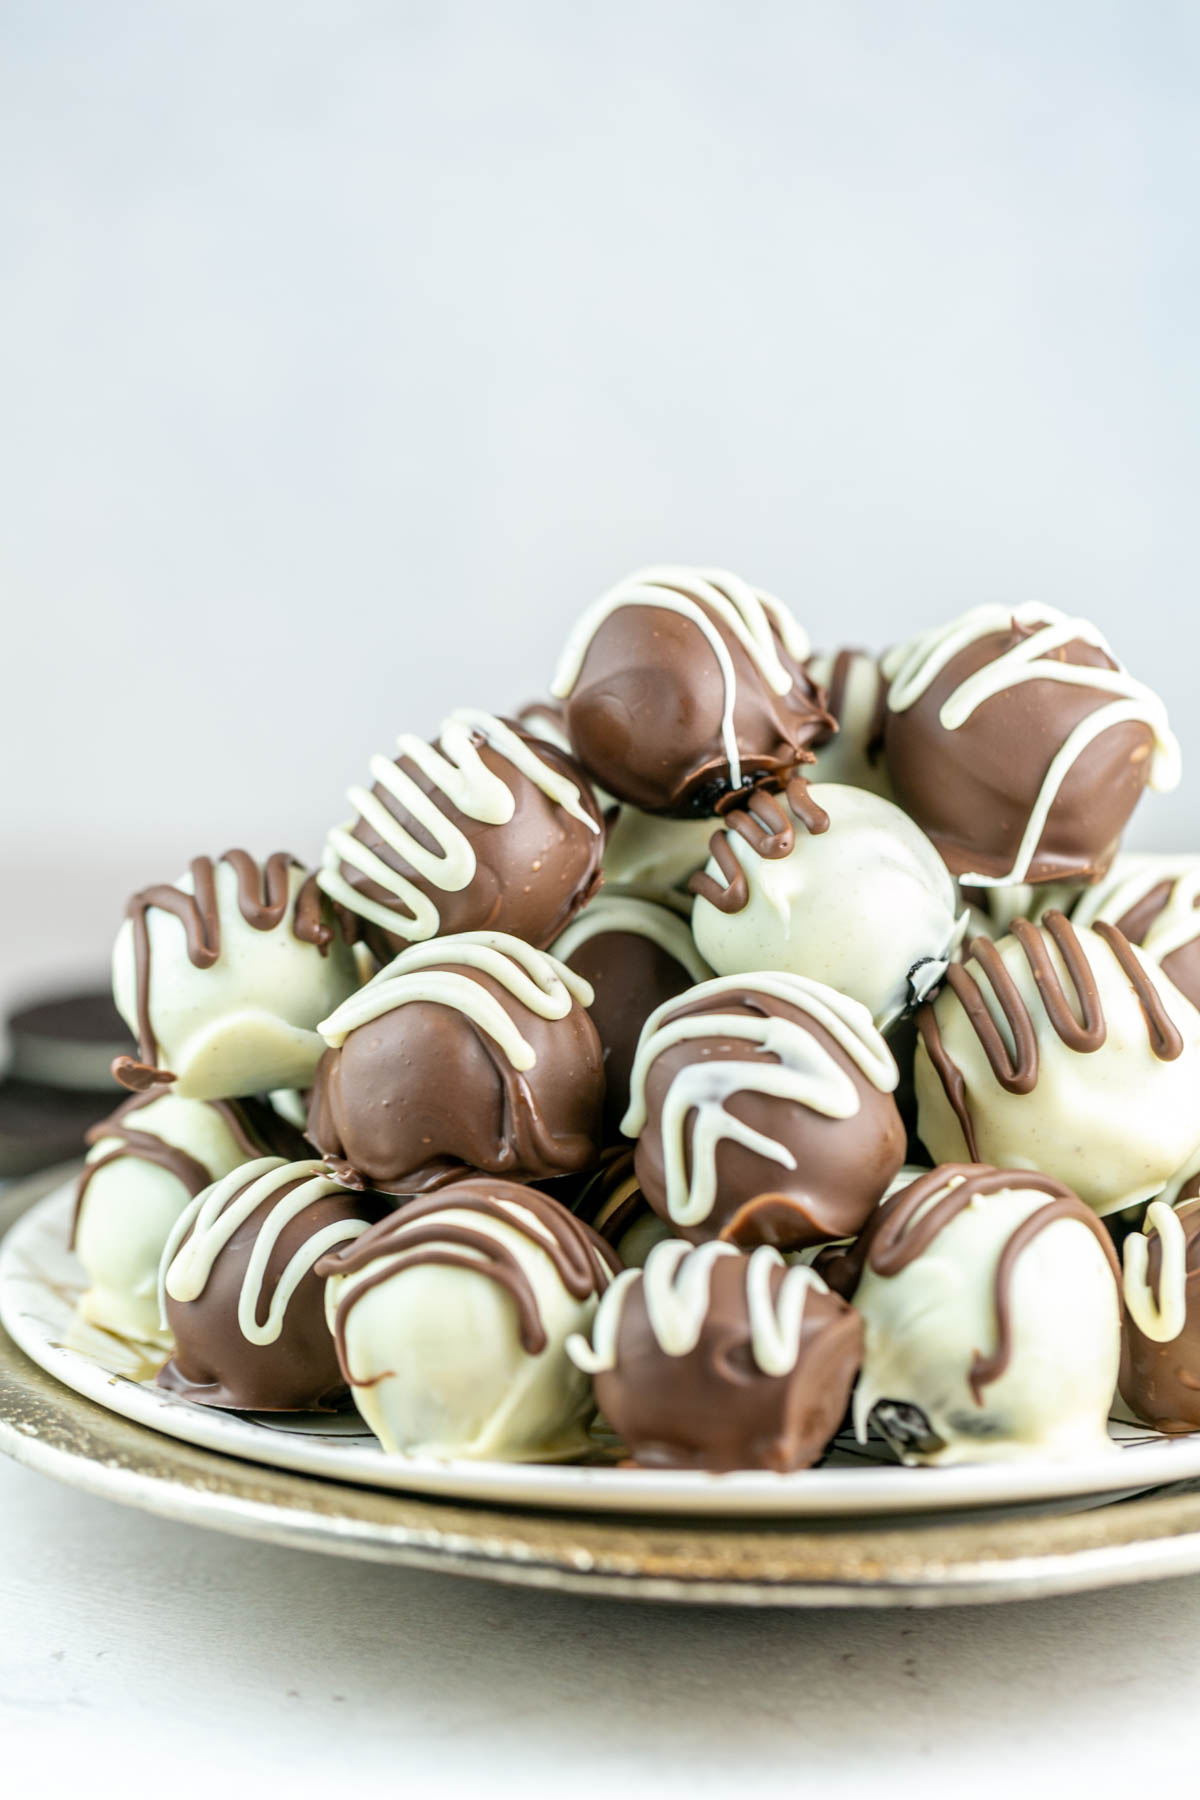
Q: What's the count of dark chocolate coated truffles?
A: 10